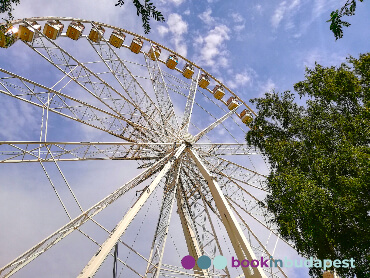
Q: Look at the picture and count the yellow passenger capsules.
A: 14